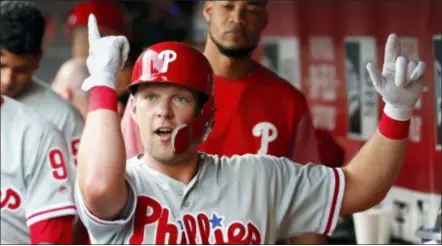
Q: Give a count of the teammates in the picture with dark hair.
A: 2